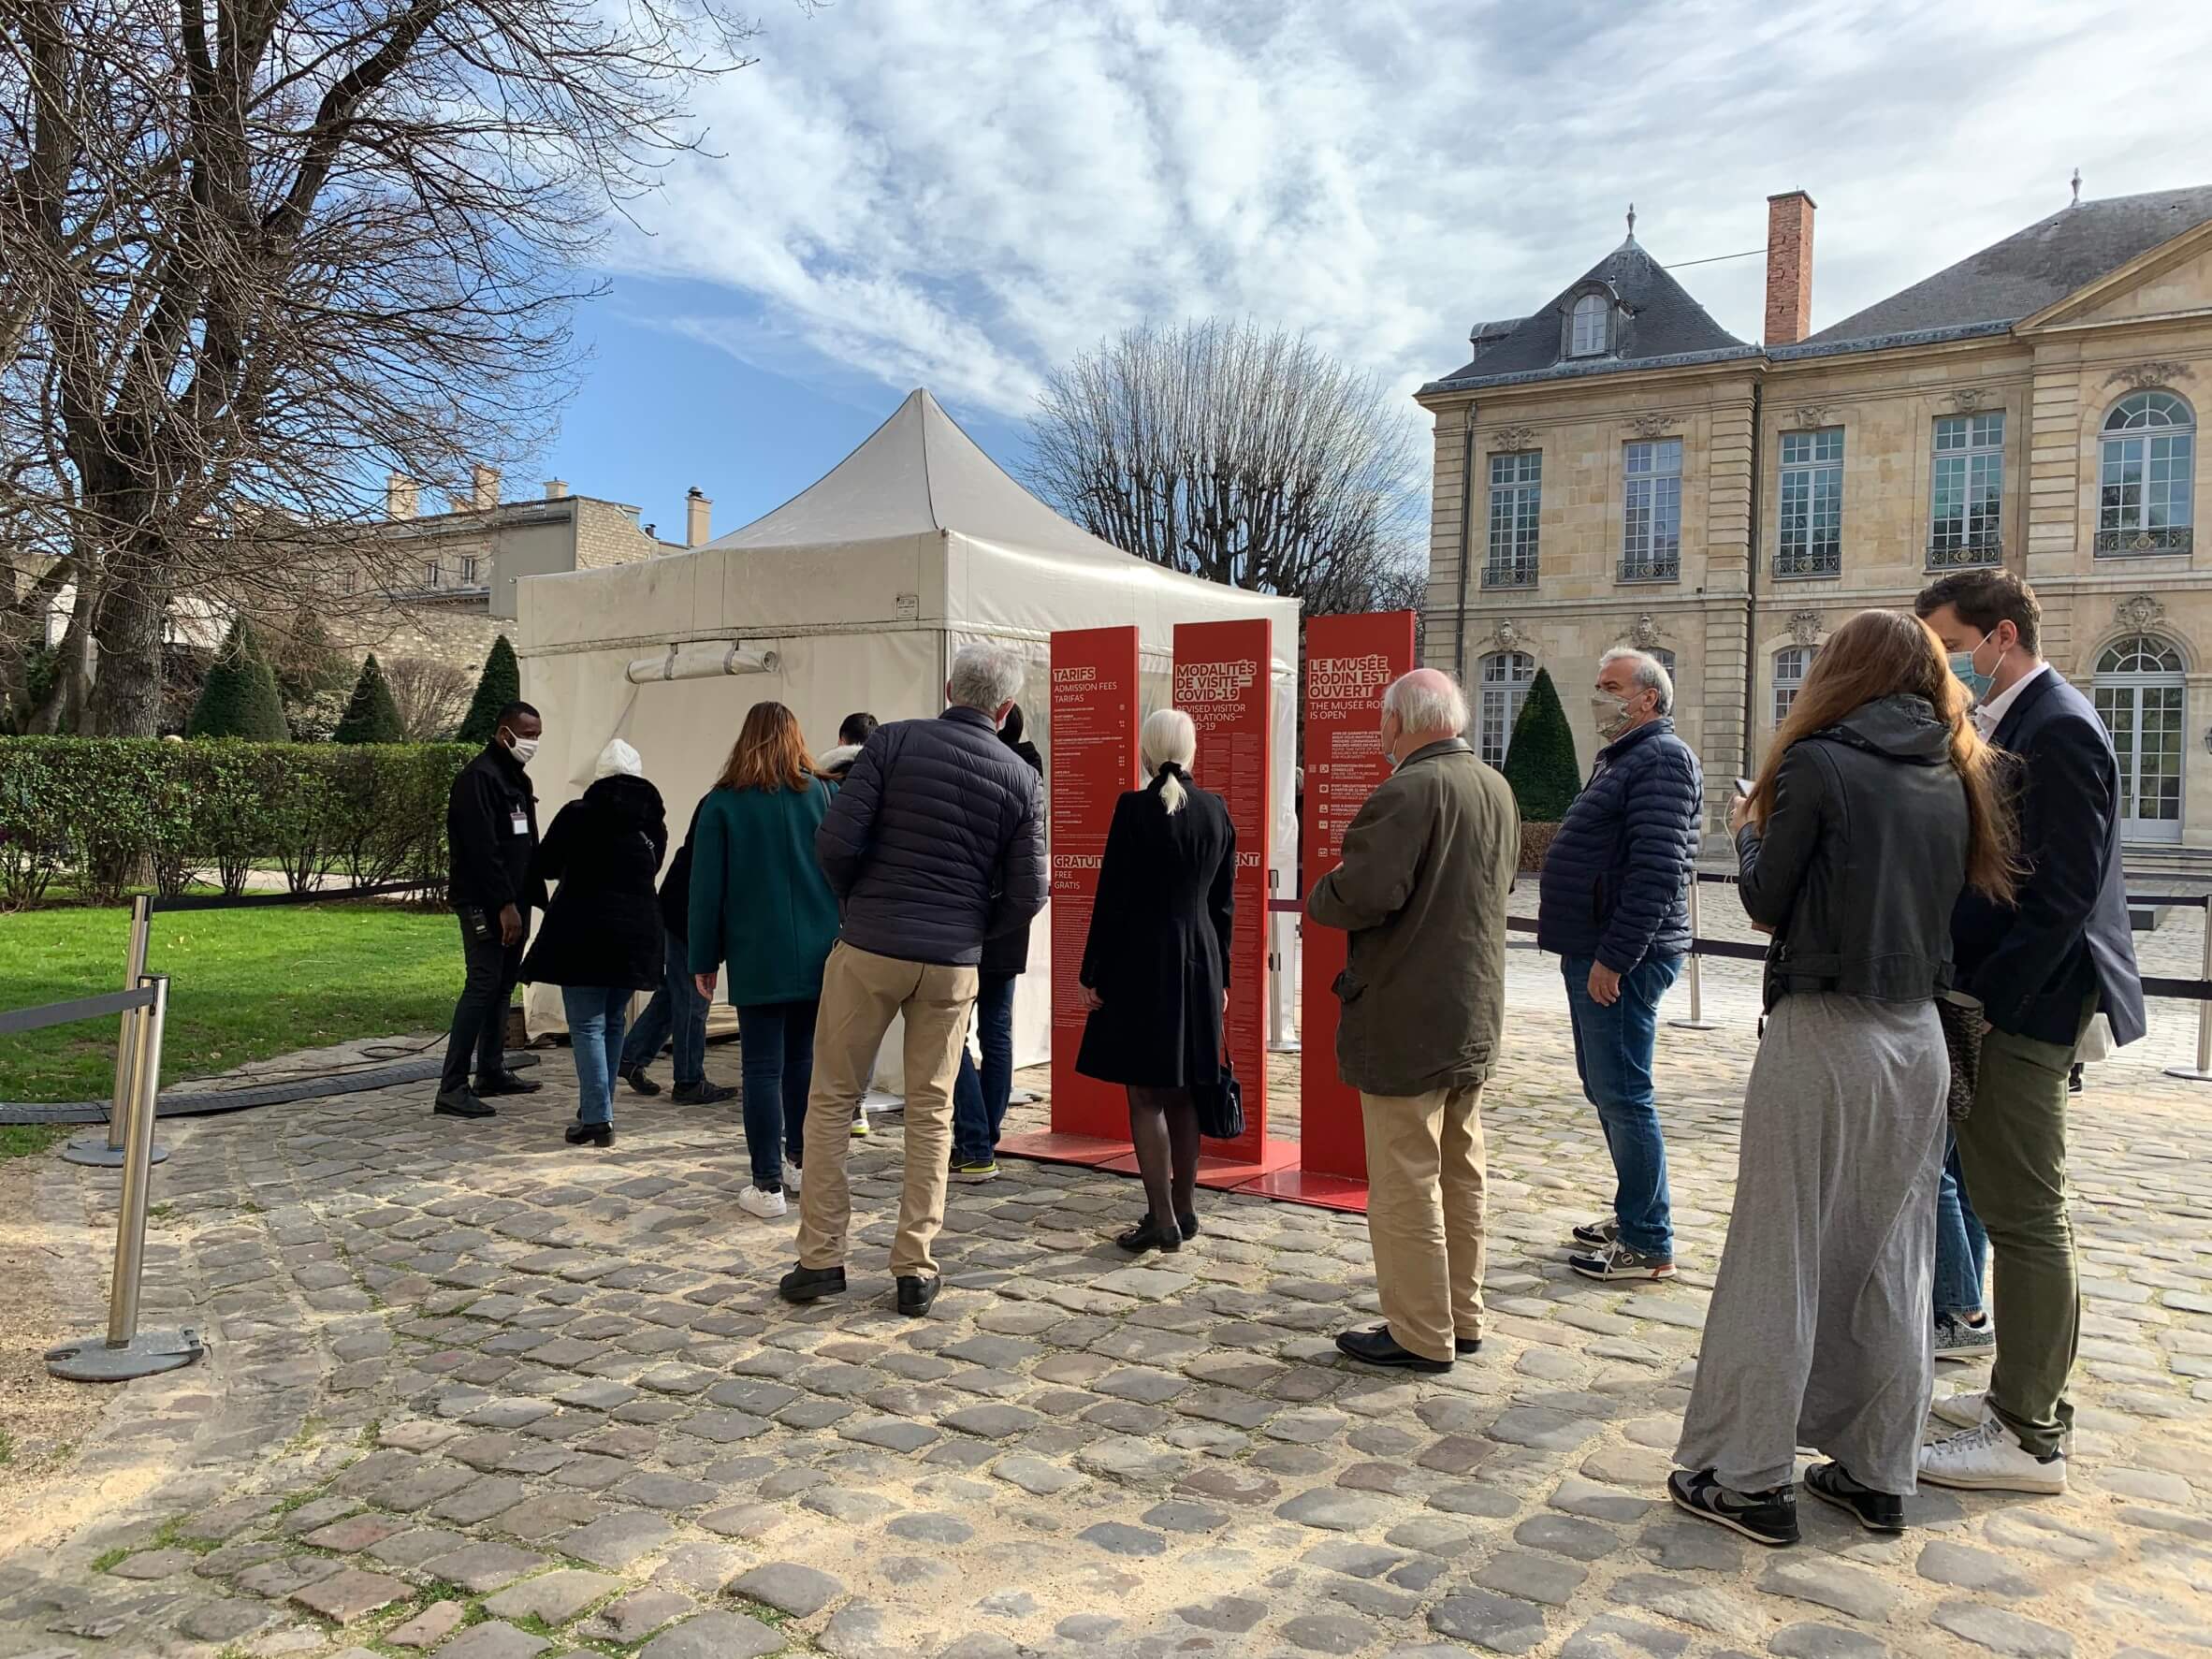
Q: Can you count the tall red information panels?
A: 3